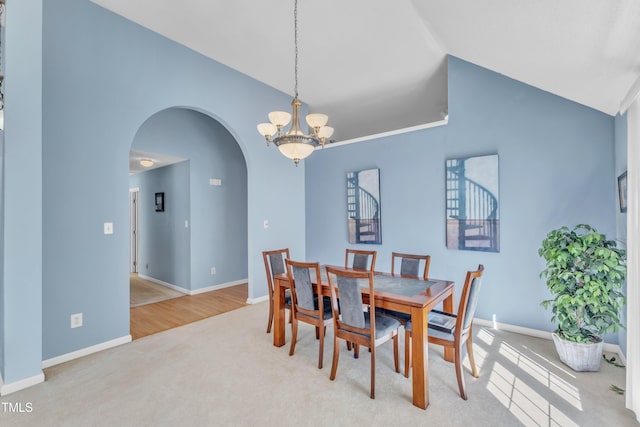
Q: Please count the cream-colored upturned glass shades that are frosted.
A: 4